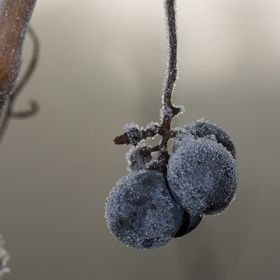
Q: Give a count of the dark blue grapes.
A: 4